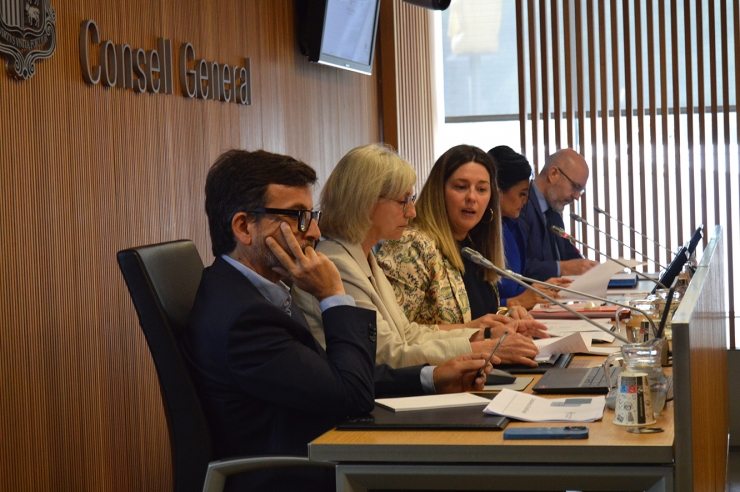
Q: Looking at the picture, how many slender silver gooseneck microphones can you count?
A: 5